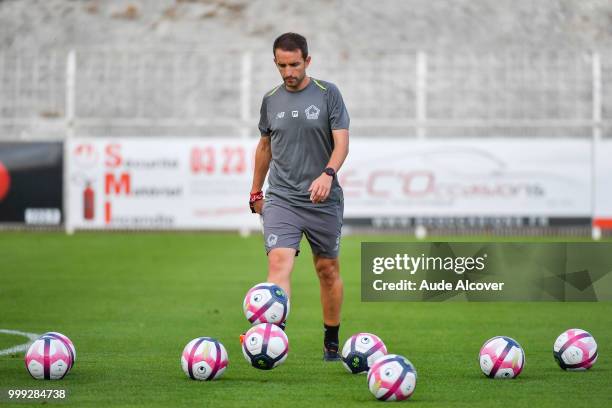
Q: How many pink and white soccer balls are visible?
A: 9